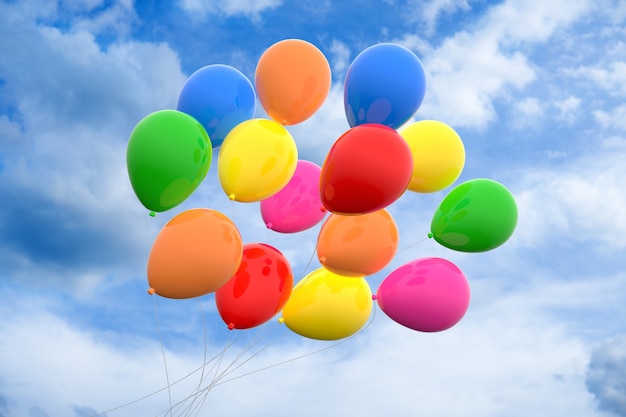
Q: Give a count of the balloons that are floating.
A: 14